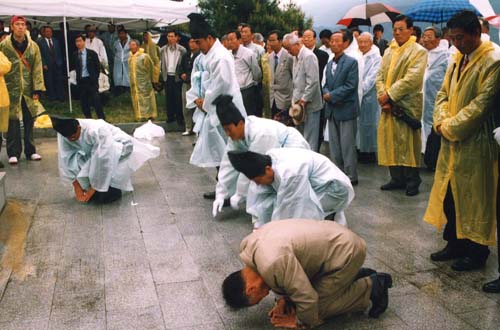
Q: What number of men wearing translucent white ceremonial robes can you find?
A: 4